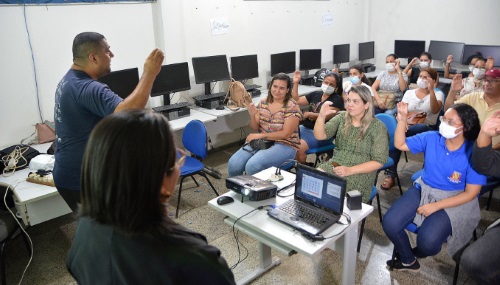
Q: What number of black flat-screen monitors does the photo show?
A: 11